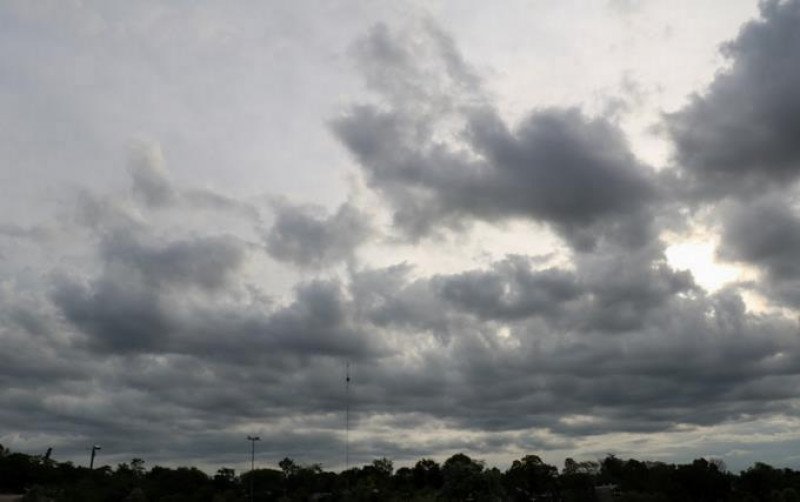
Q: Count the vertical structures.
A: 3